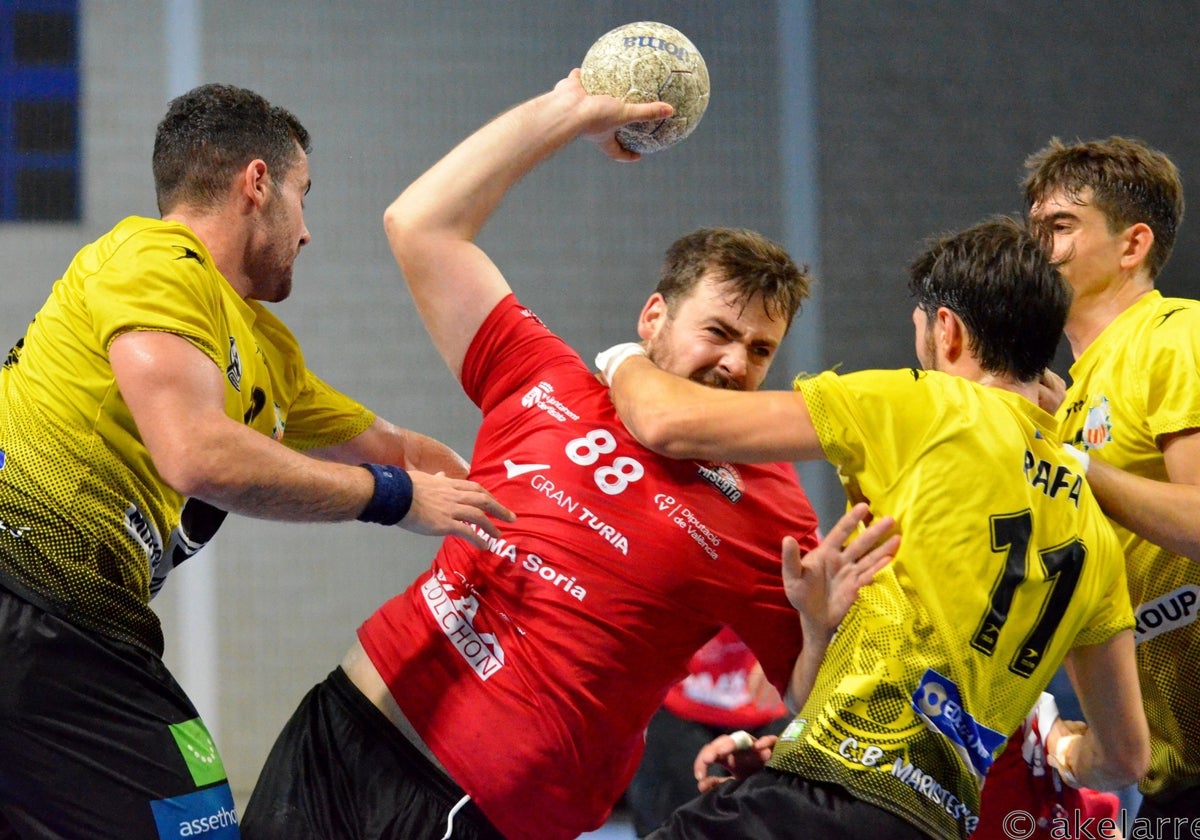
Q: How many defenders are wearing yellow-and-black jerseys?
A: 3